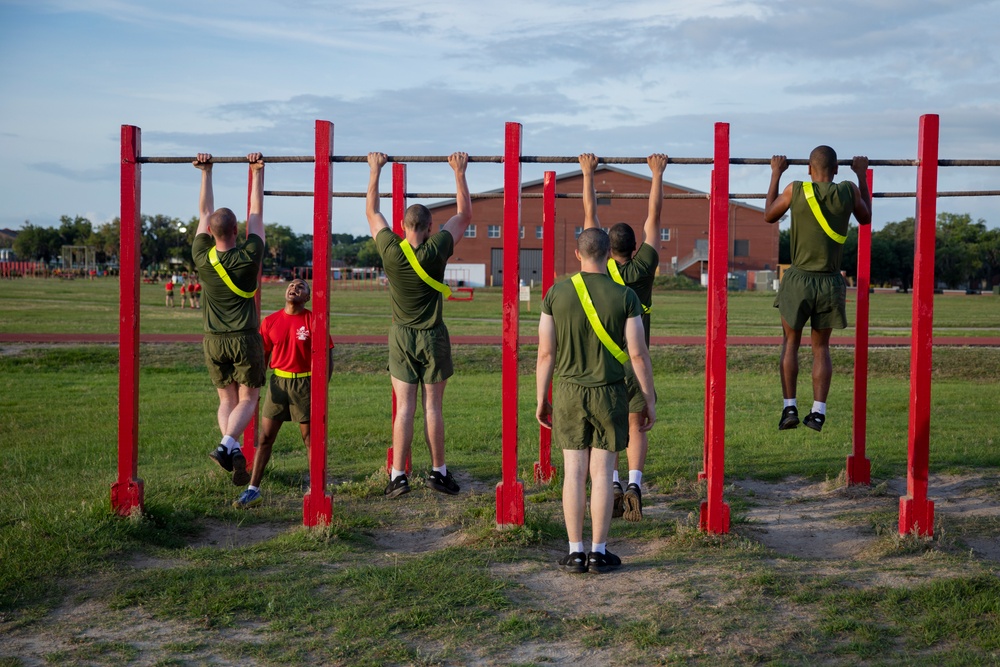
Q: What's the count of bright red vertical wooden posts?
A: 10